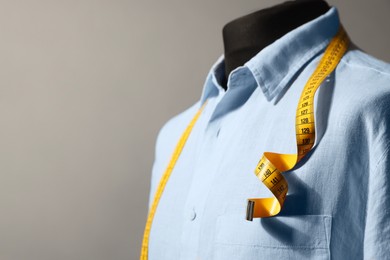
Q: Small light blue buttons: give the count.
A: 1